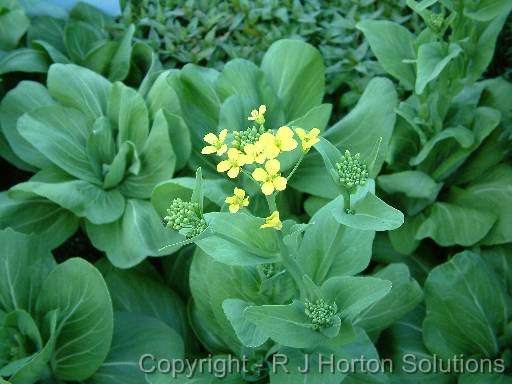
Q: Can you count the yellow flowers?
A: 9